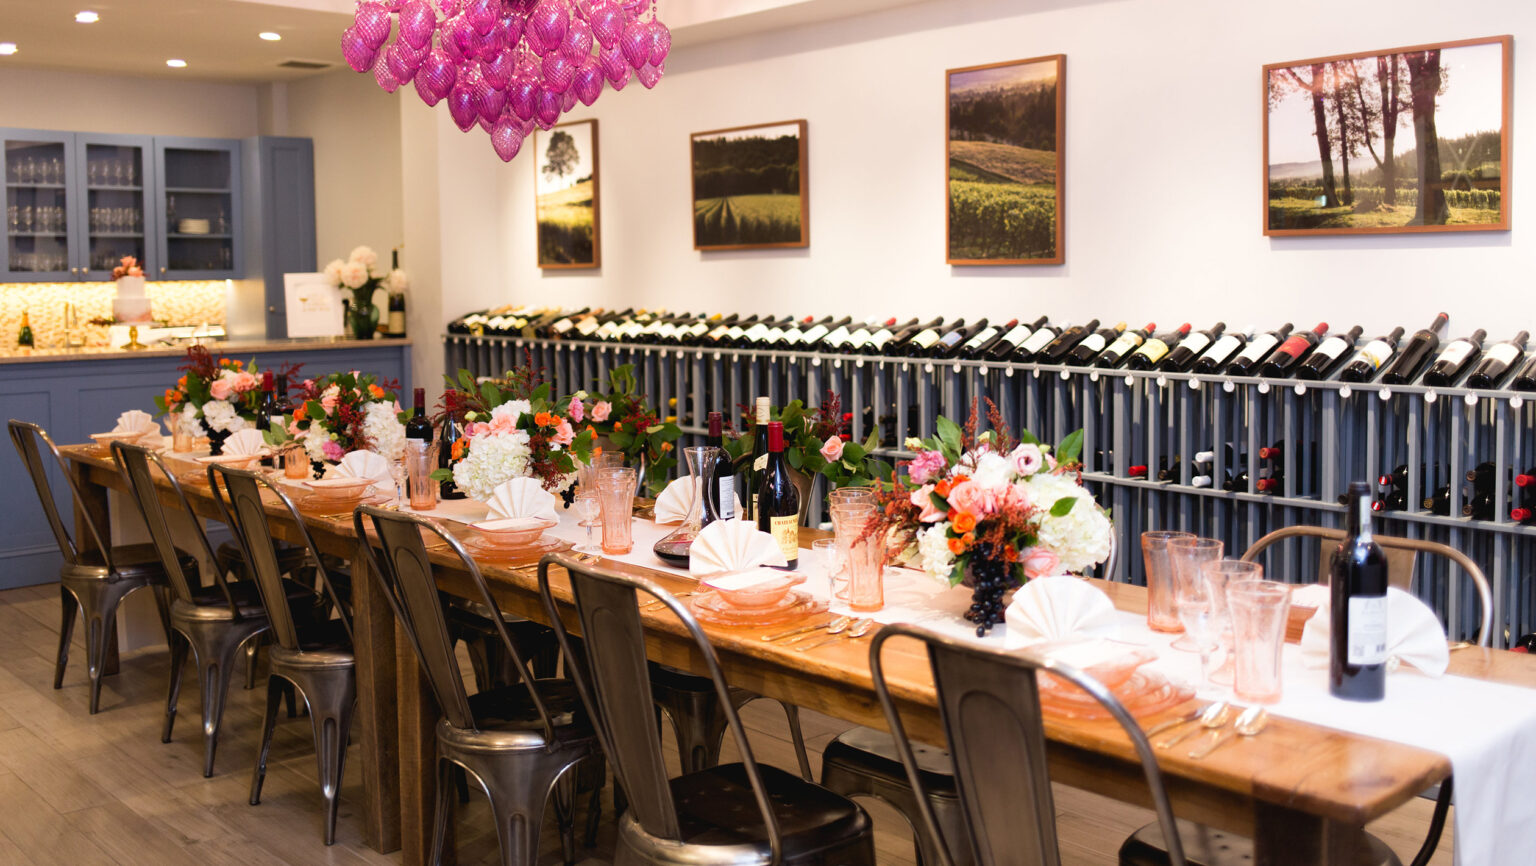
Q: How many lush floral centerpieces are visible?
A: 4